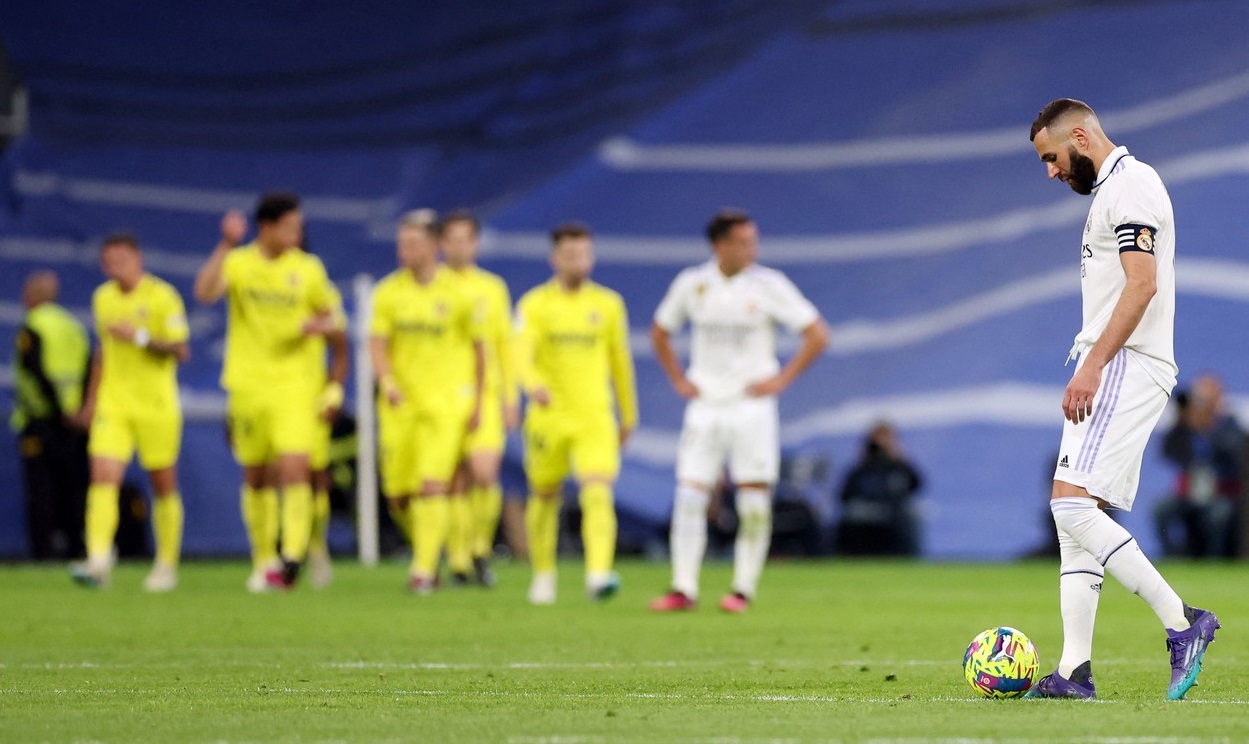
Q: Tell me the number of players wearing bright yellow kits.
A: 6